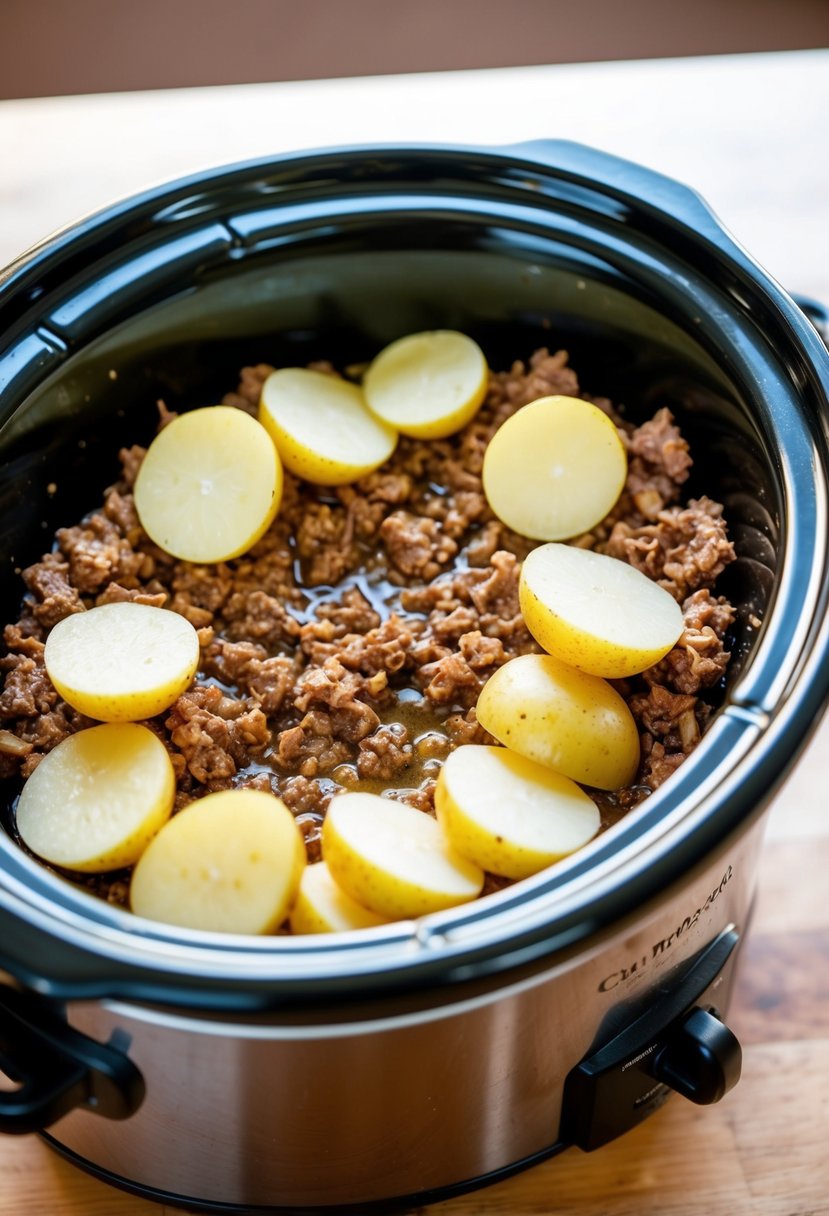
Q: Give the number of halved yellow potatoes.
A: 12